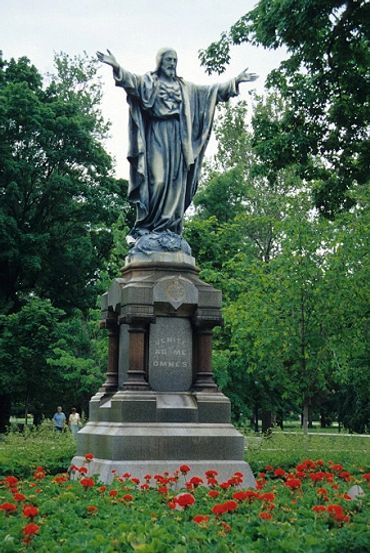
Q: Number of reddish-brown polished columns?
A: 3